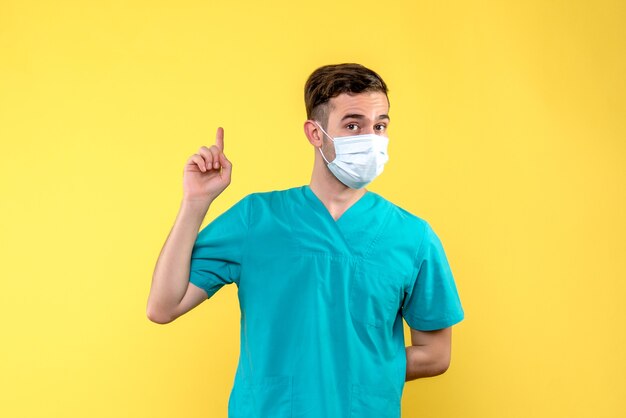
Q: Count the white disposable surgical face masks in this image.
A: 1